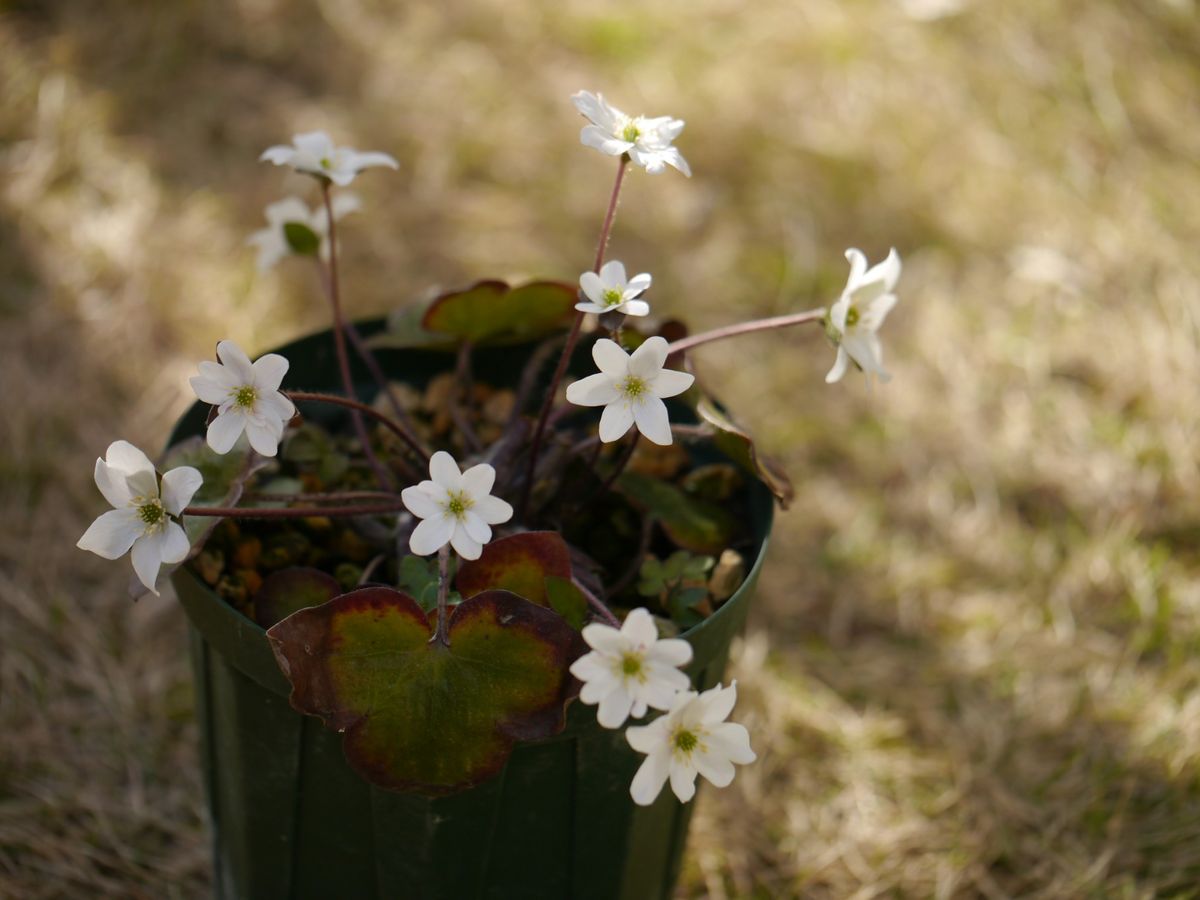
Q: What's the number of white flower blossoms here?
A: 11